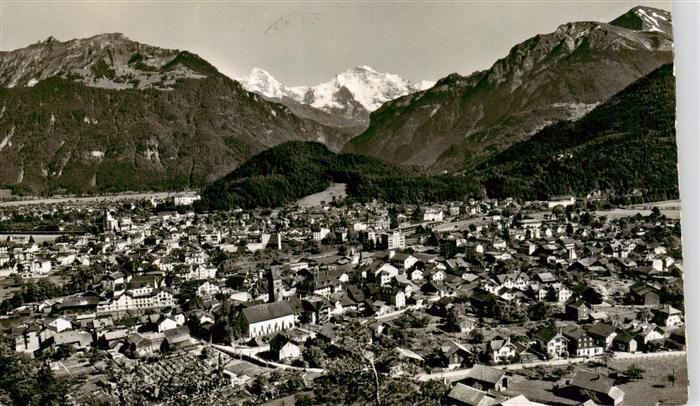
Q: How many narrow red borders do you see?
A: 0